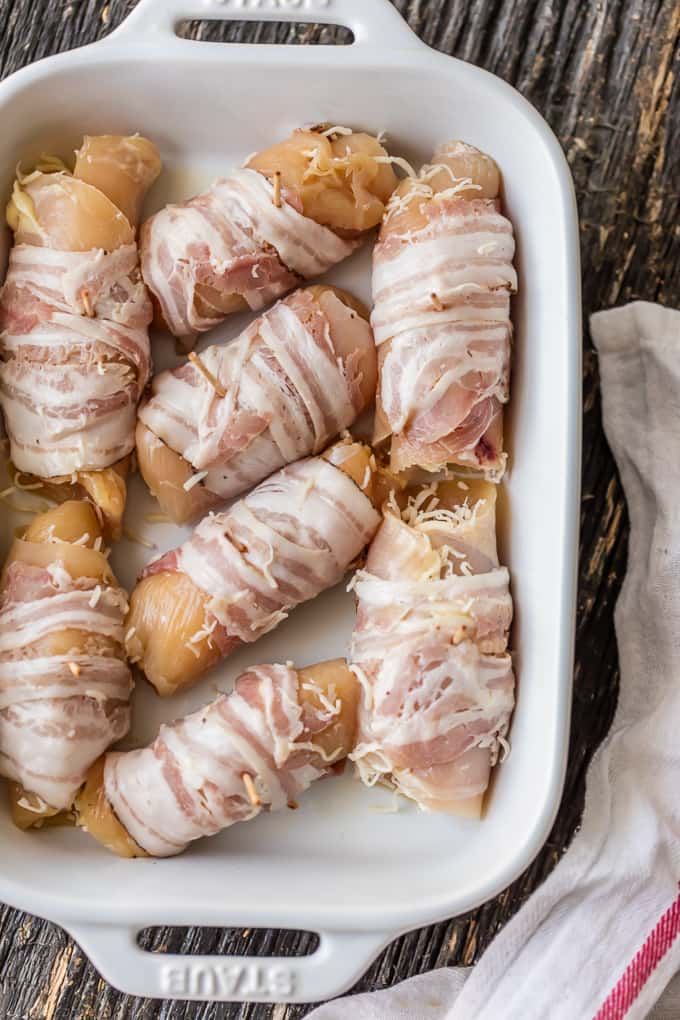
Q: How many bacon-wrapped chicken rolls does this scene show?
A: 8